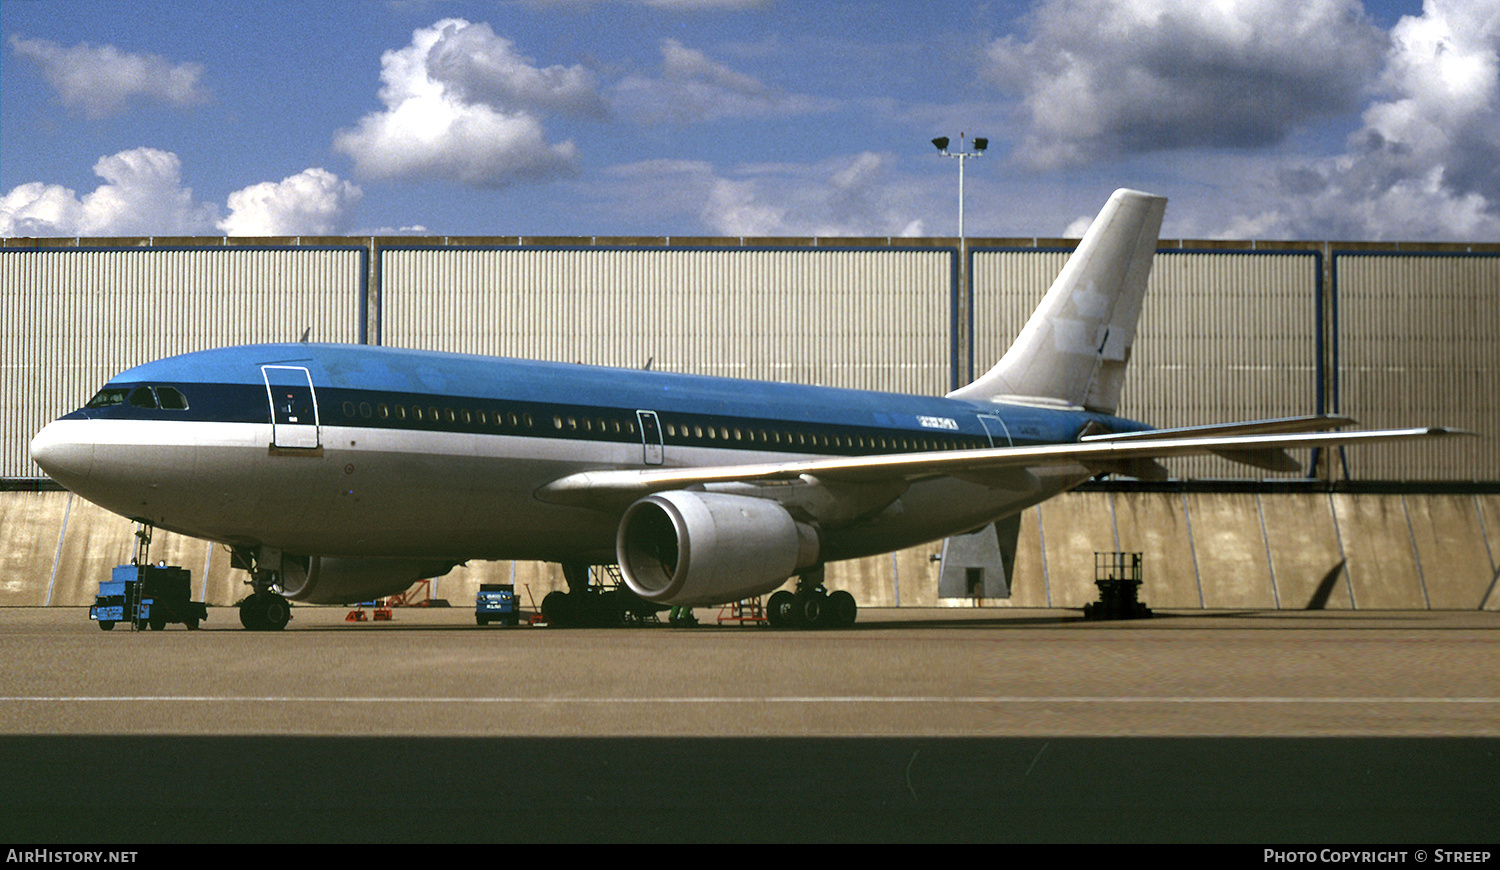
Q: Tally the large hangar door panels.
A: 4